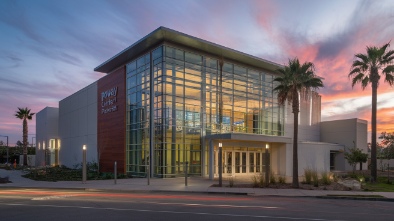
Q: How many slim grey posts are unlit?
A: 3